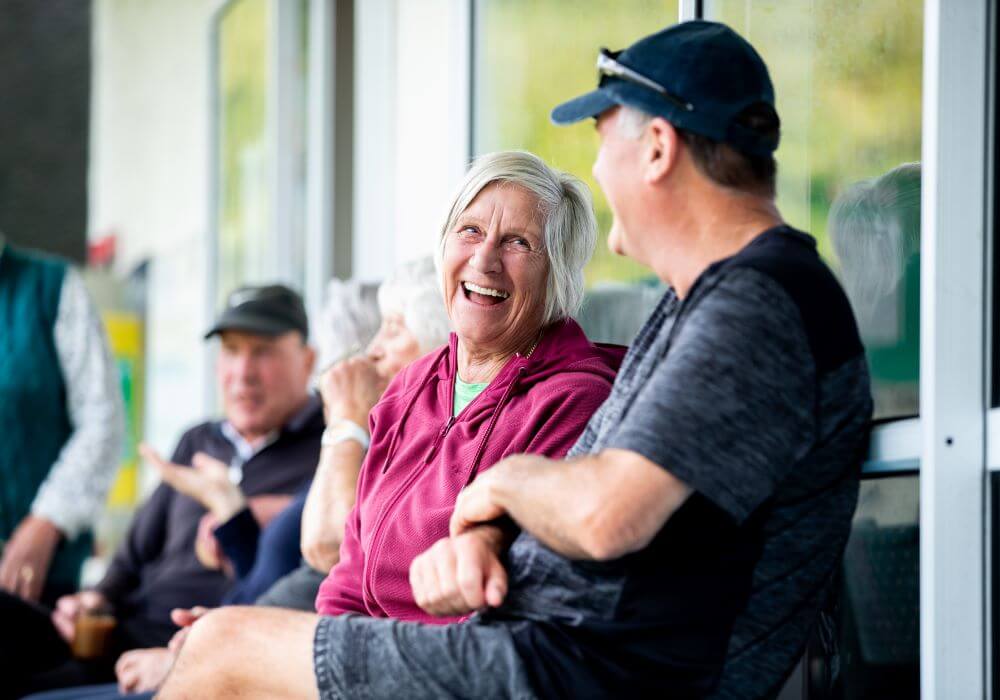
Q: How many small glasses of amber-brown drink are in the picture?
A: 1